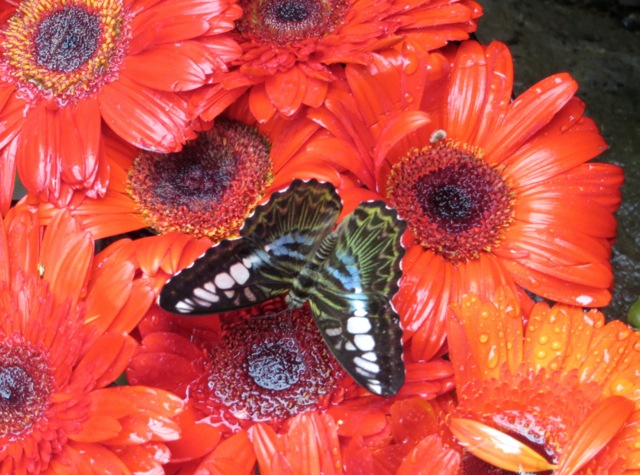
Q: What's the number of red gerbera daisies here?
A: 7